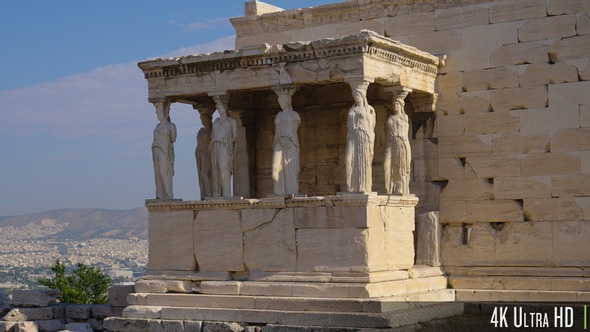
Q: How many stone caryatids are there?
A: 6